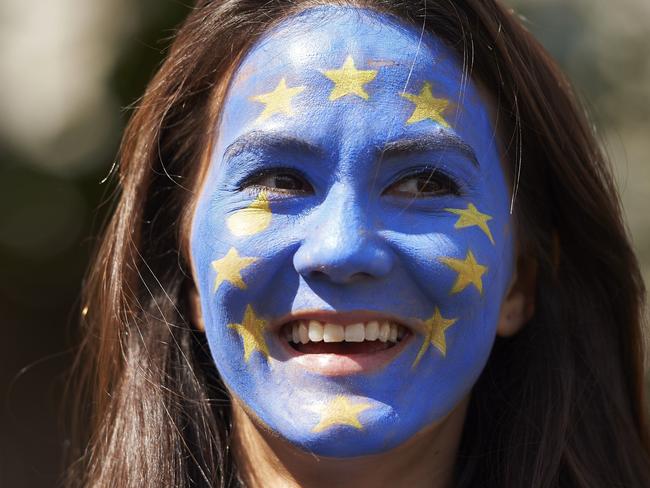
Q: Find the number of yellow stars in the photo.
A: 9